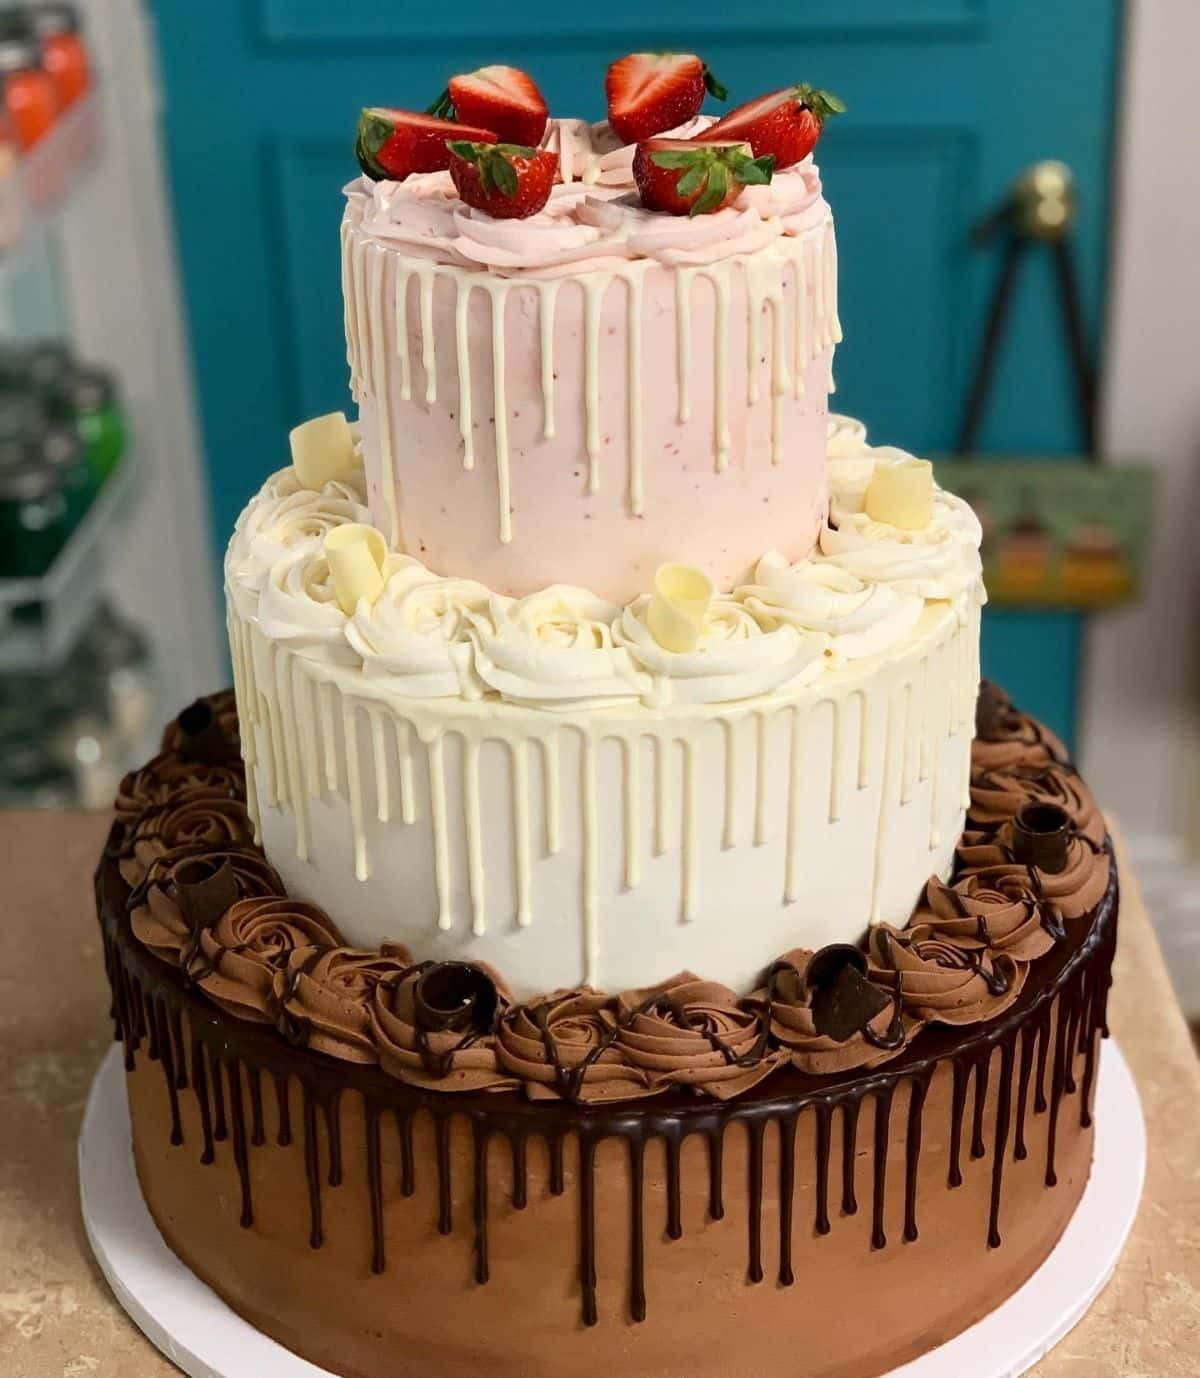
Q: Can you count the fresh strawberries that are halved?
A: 6